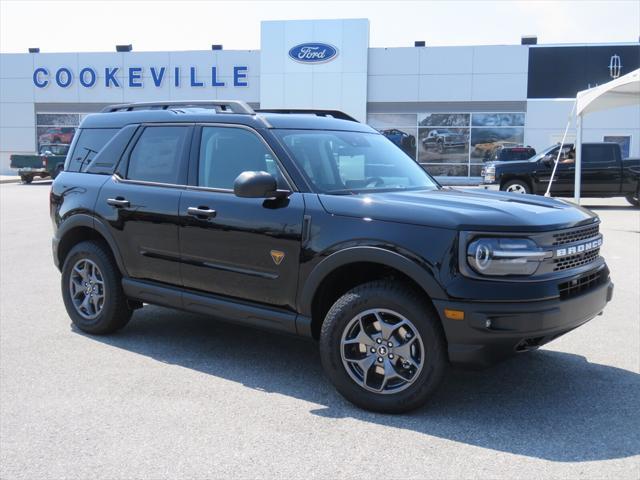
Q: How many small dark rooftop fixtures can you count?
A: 5